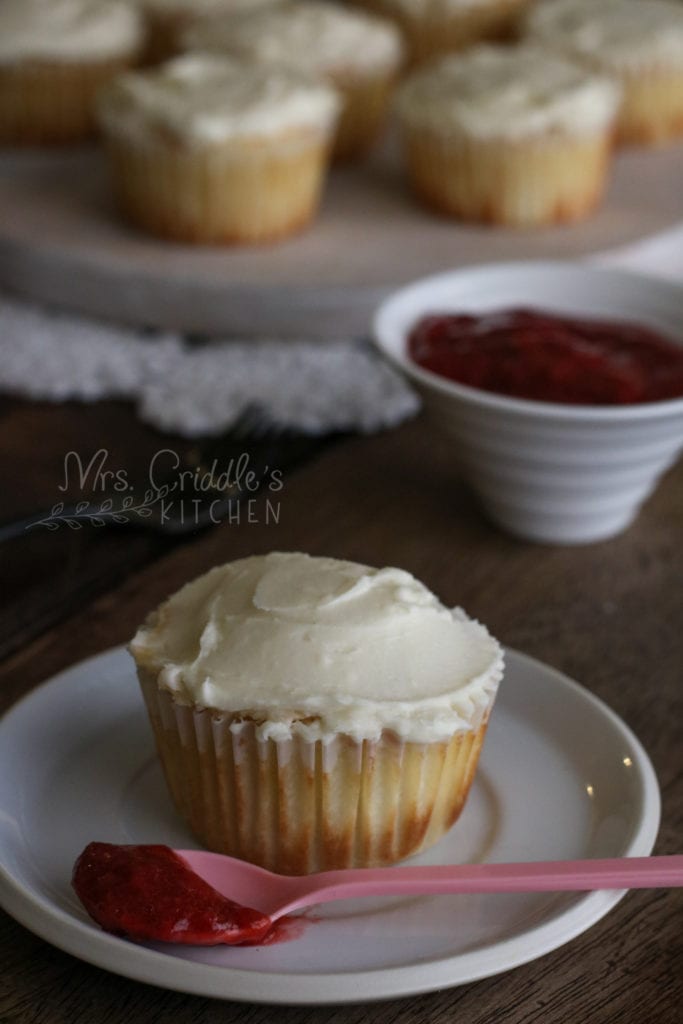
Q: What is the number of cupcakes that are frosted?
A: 8